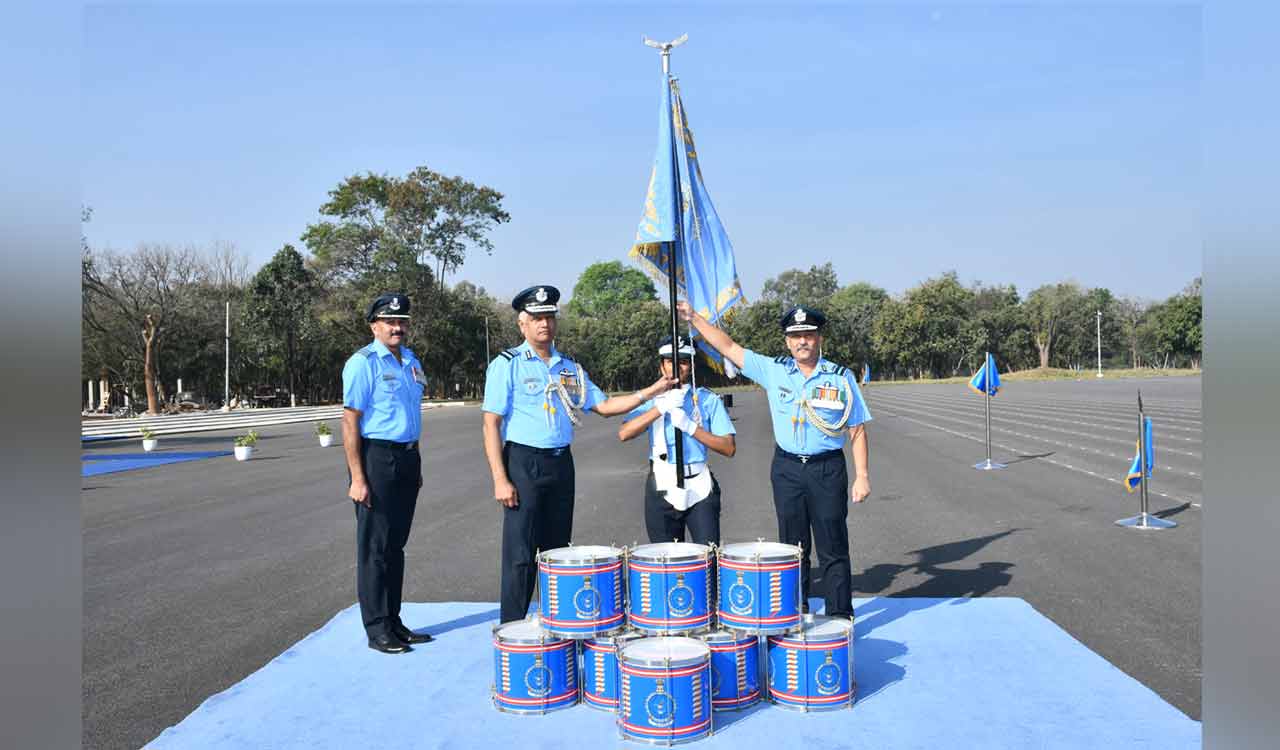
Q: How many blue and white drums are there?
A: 8